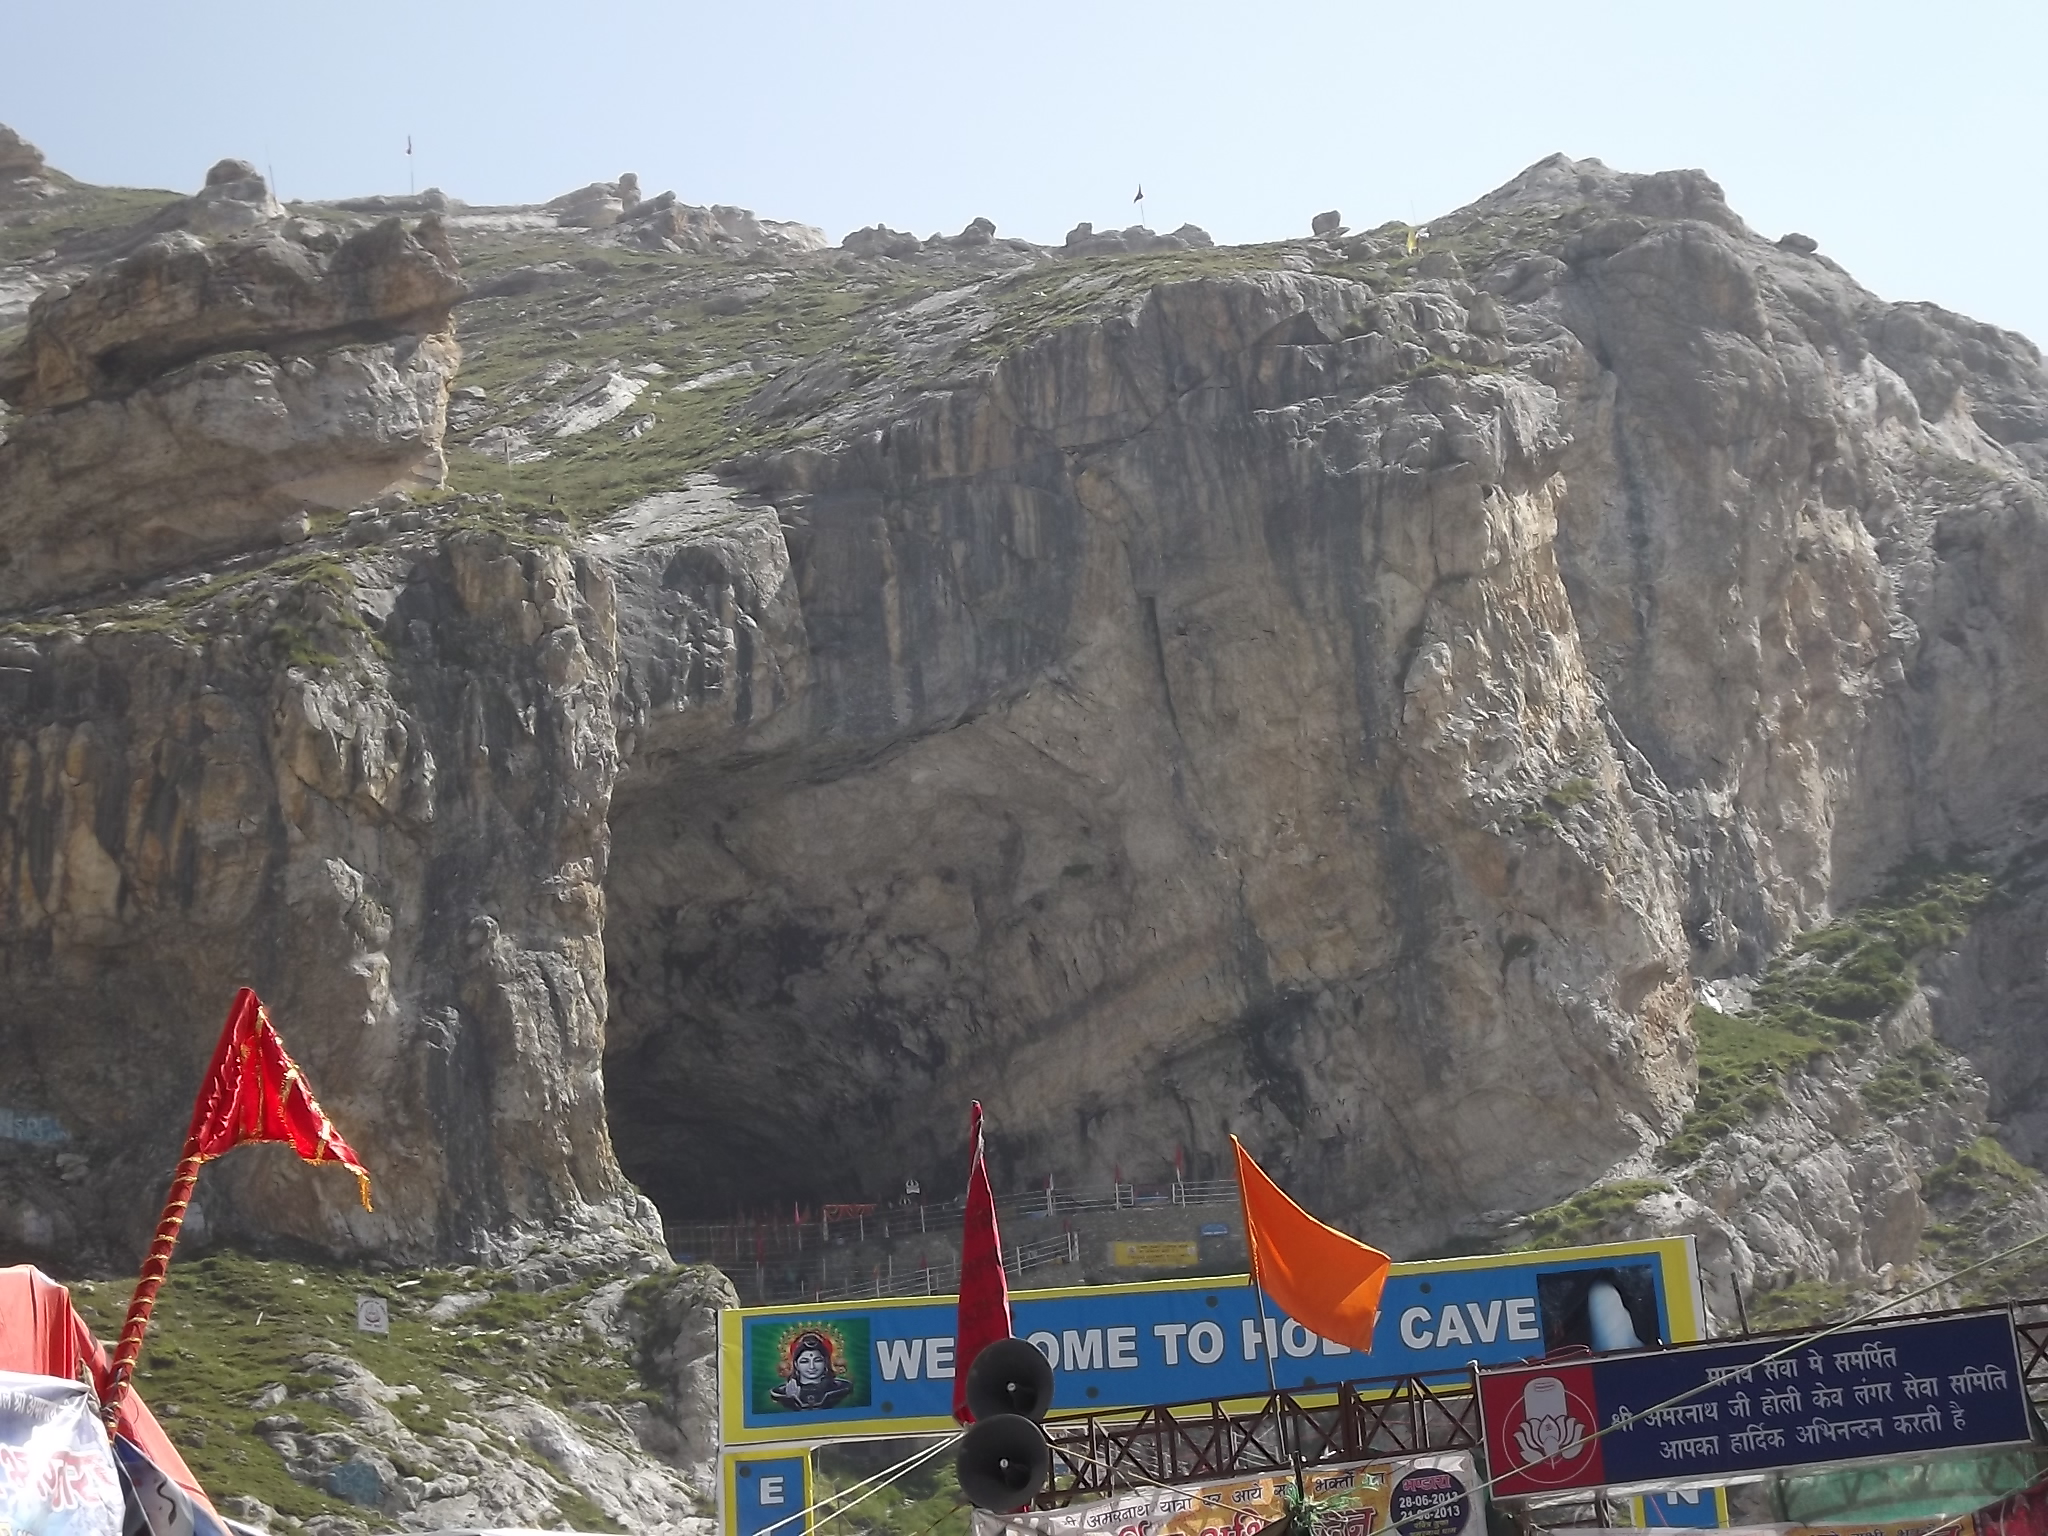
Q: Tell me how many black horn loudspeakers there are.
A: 2